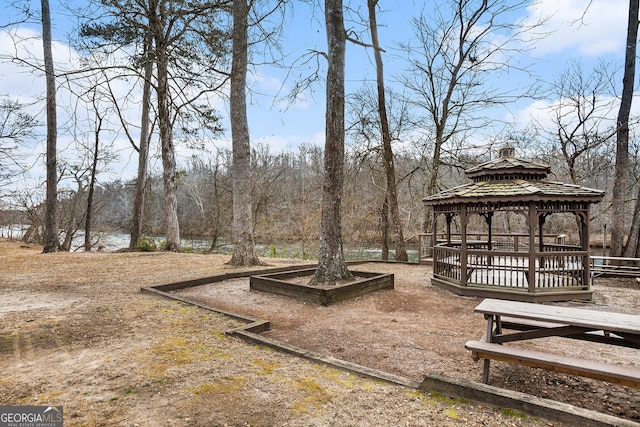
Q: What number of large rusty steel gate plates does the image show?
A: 0